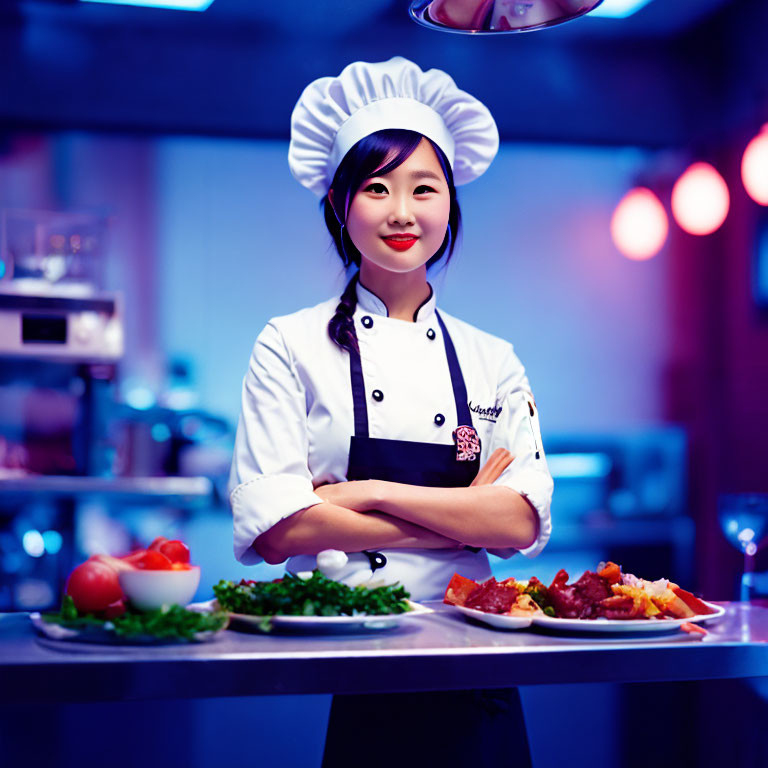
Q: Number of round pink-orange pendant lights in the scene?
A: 3